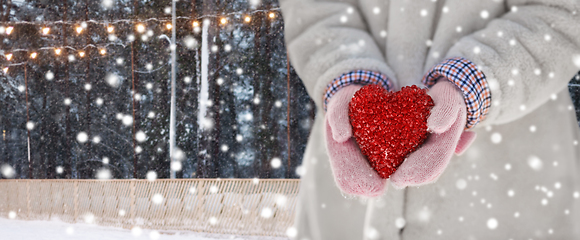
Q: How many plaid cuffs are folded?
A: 2